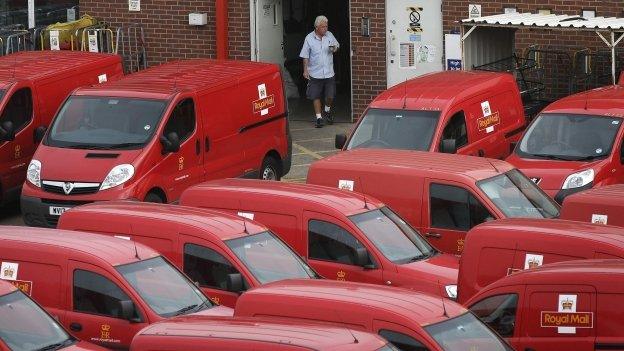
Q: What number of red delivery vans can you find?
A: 14